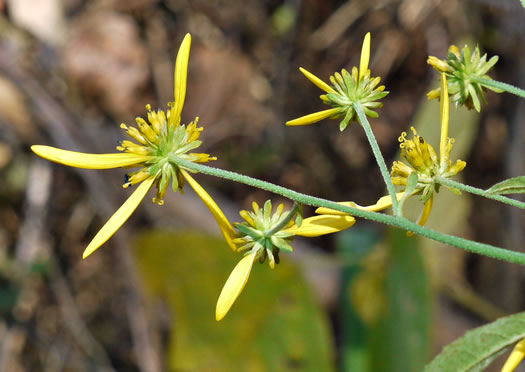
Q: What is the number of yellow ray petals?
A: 13